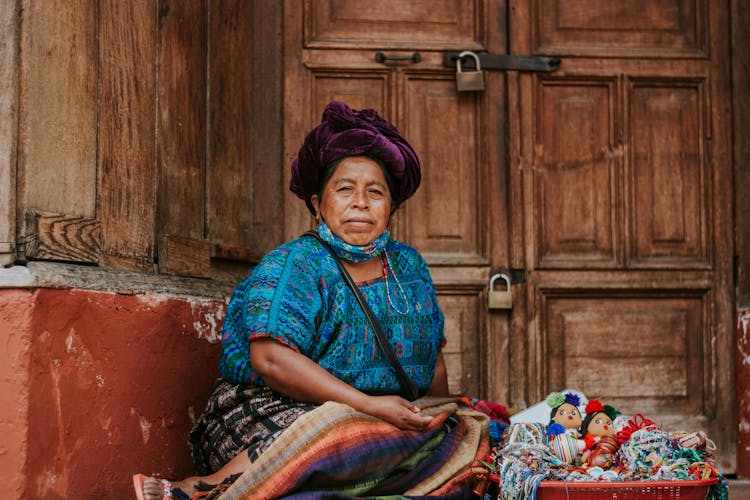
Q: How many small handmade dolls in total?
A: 2